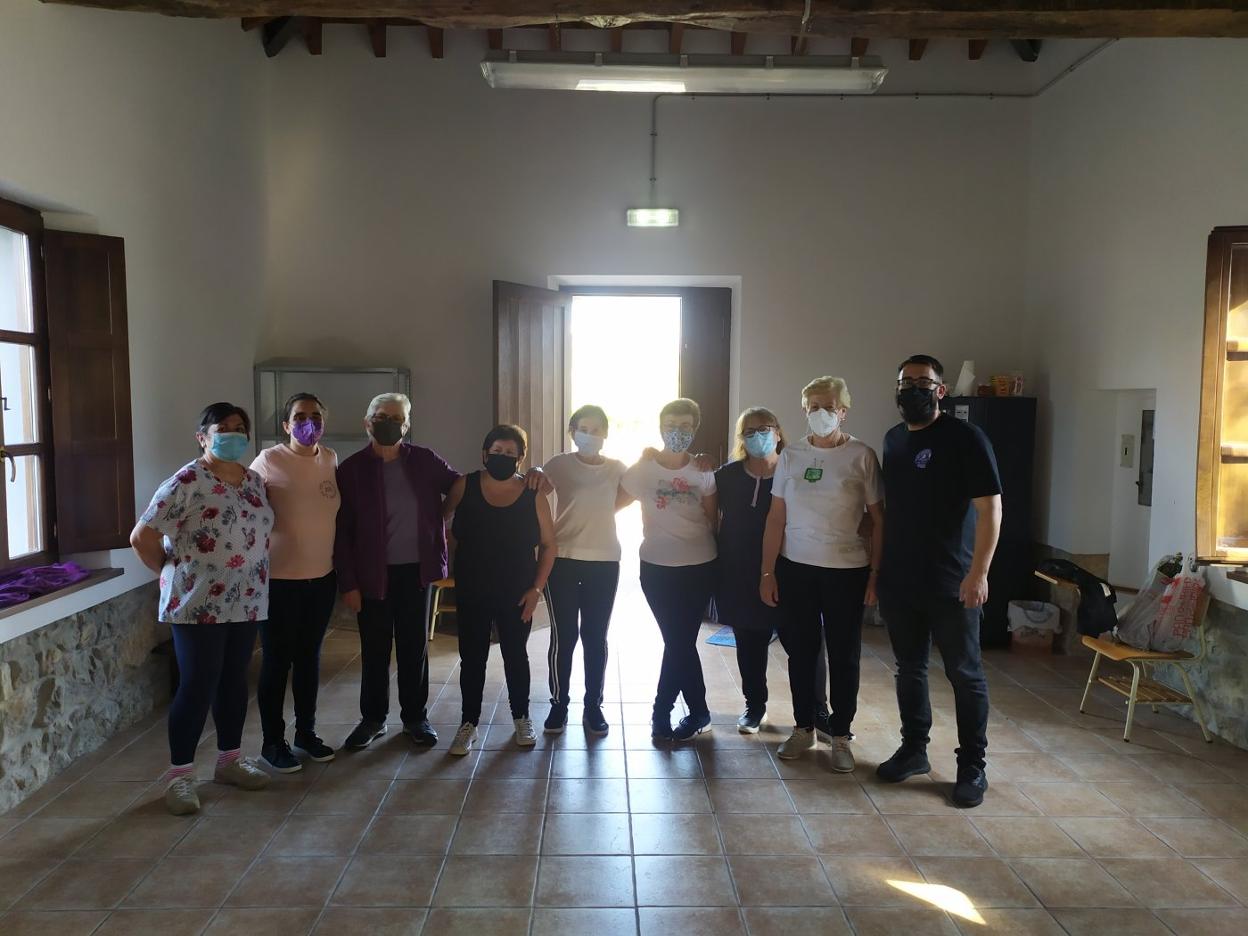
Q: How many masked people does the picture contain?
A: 9